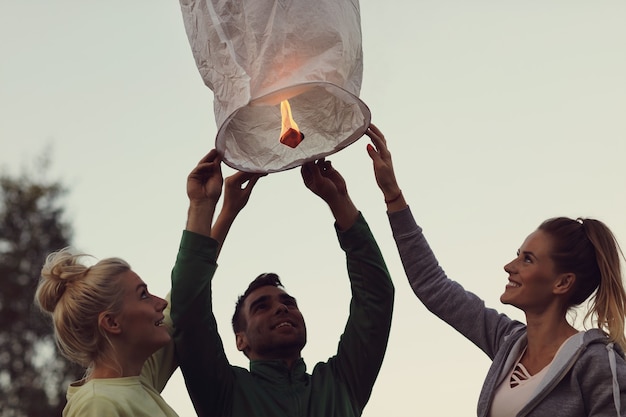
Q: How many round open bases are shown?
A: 1